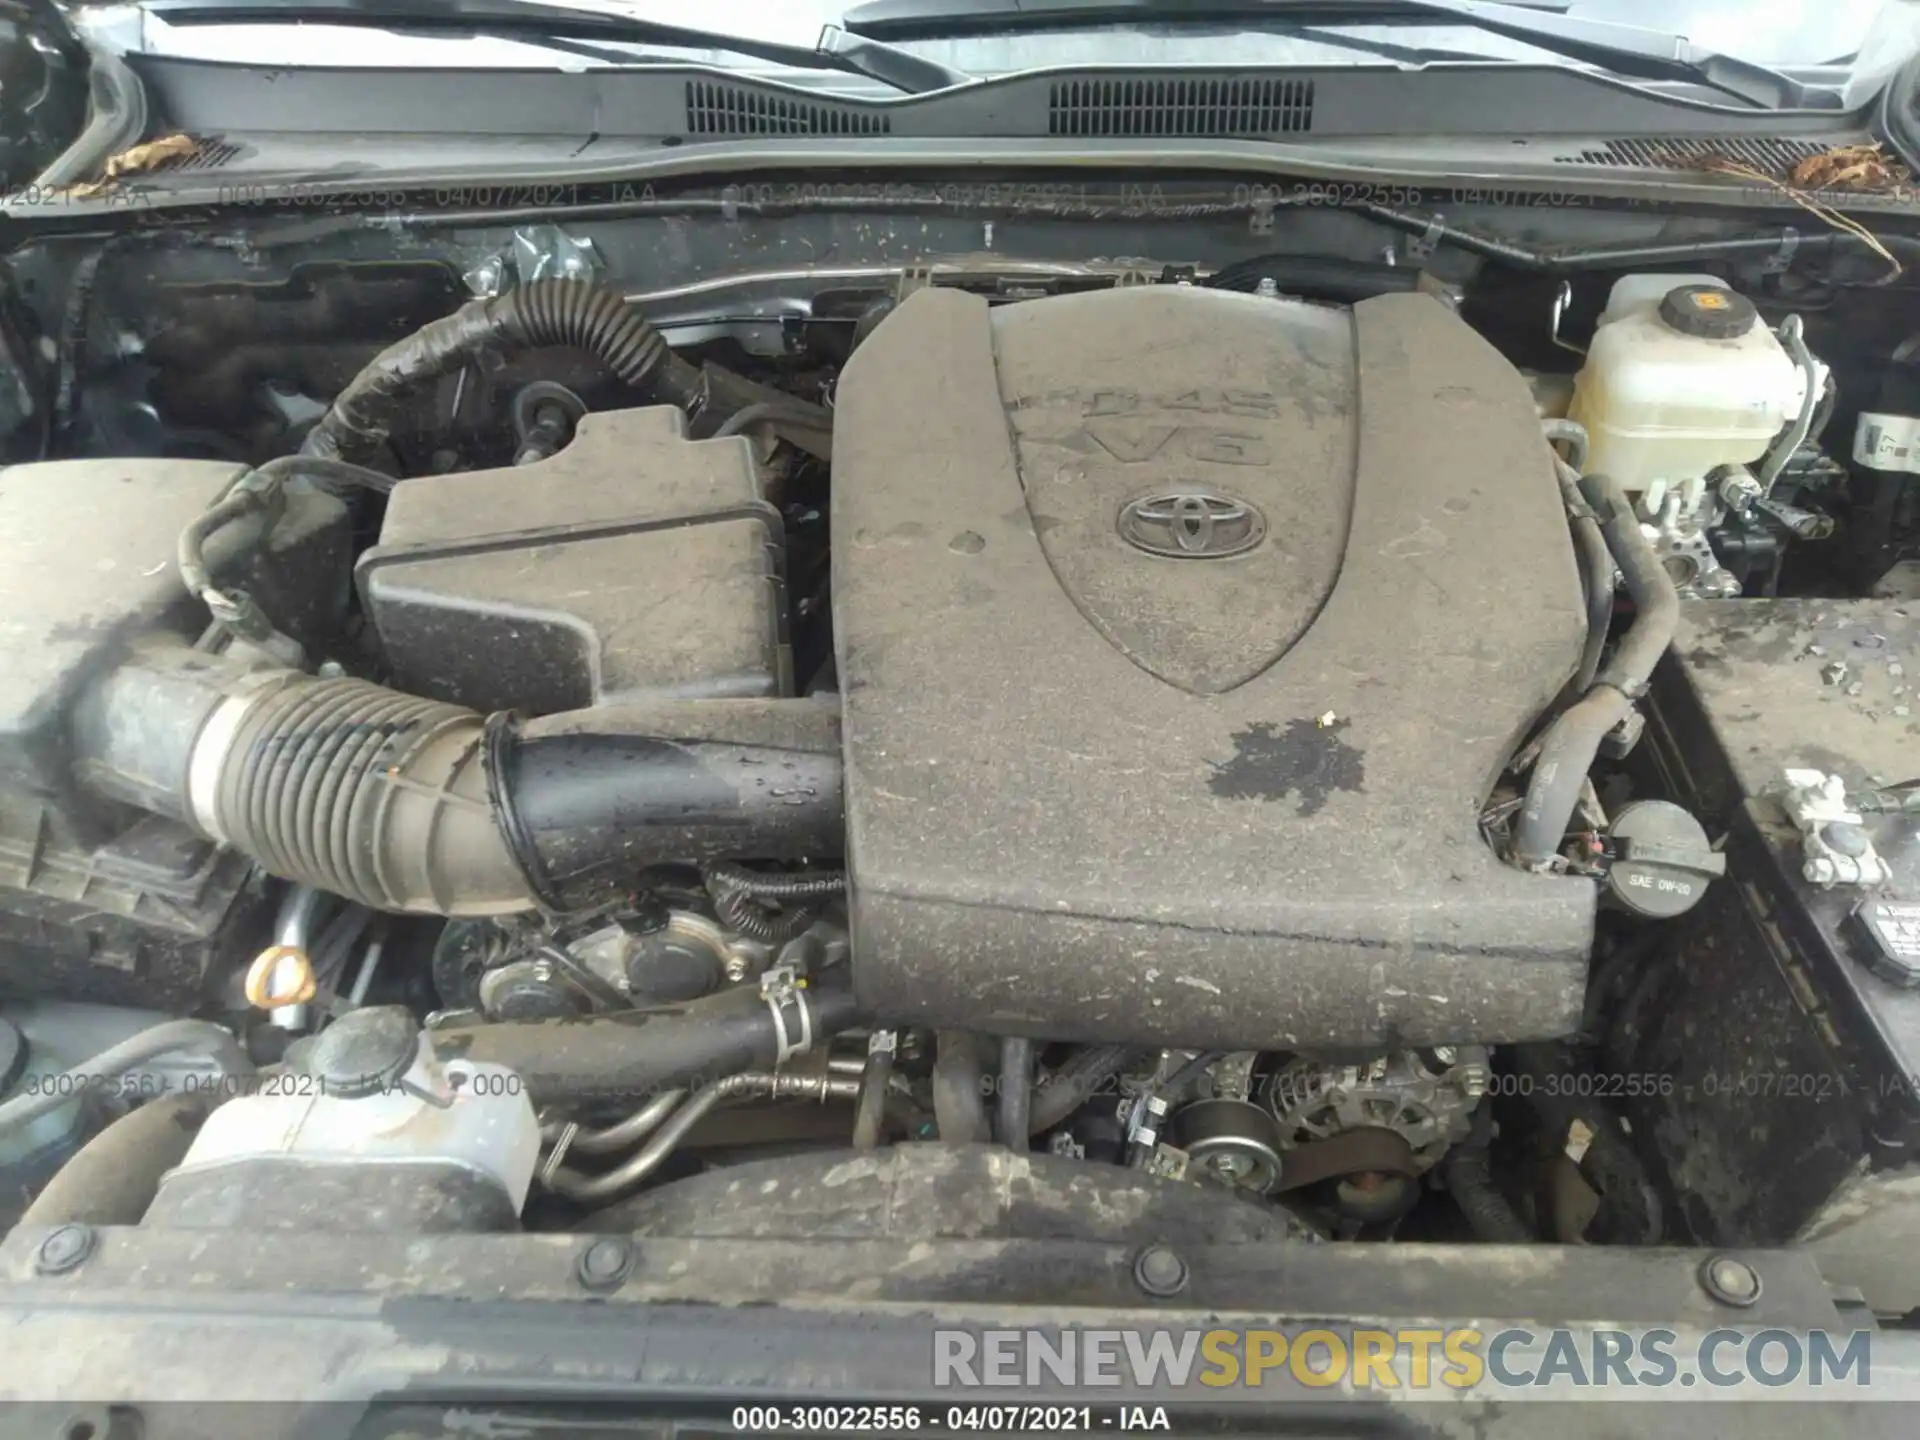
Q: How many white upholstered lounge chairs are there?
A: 0